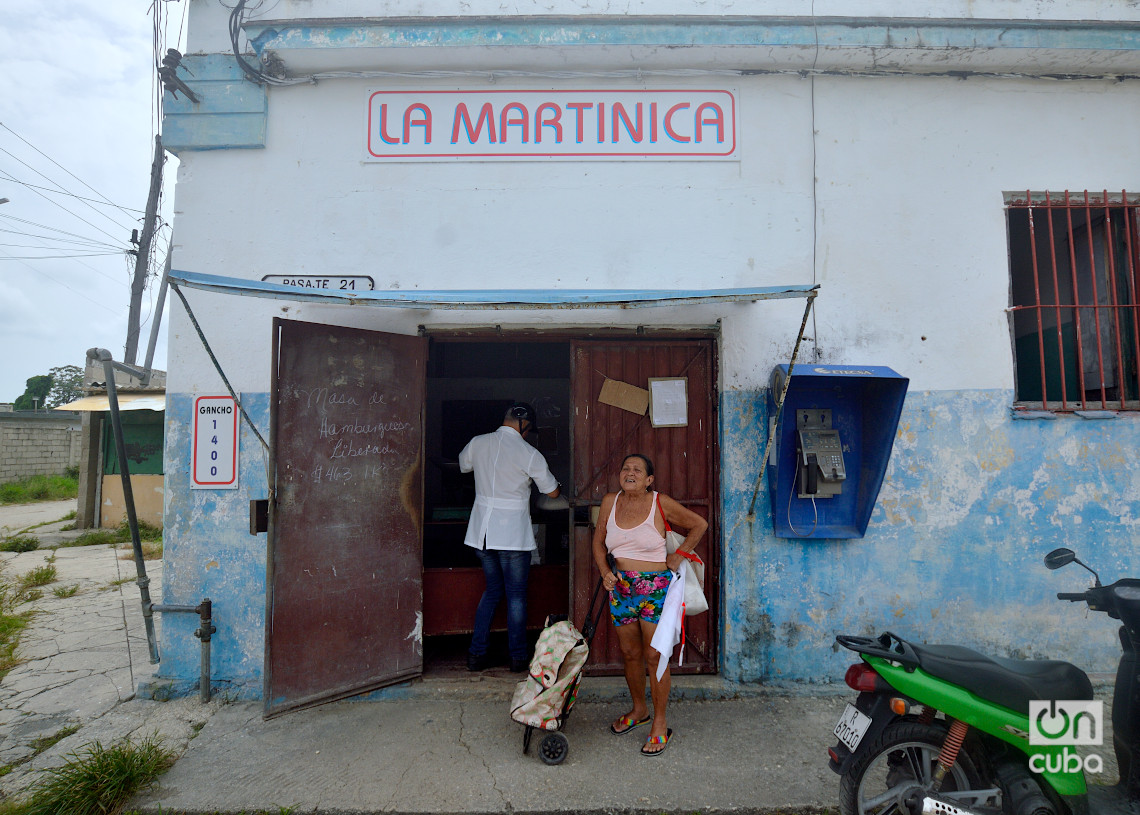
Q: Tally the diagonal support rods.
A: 2